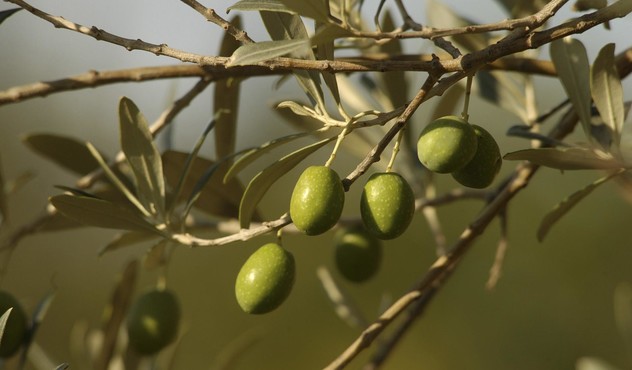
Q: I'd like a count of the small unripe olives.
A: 8